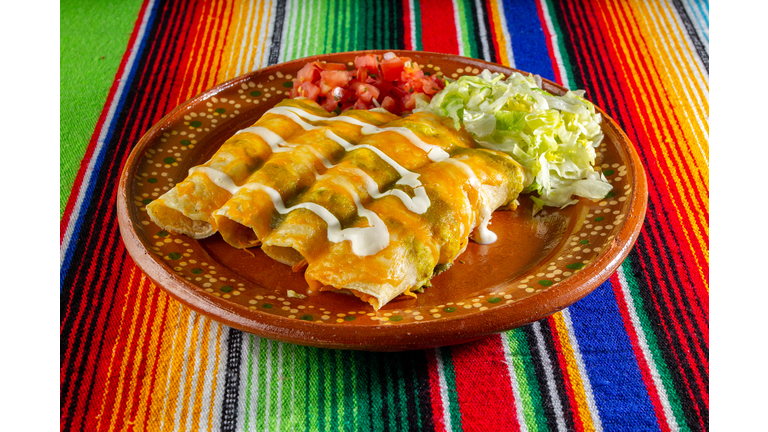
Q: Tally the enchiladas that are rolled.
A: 4